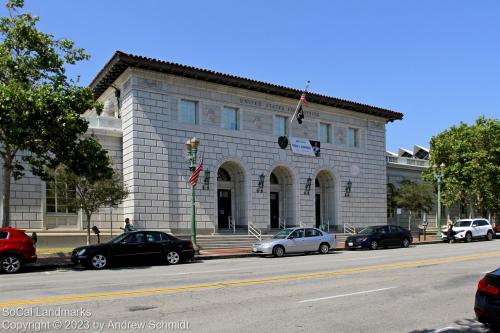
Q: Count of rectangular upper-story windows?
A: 5